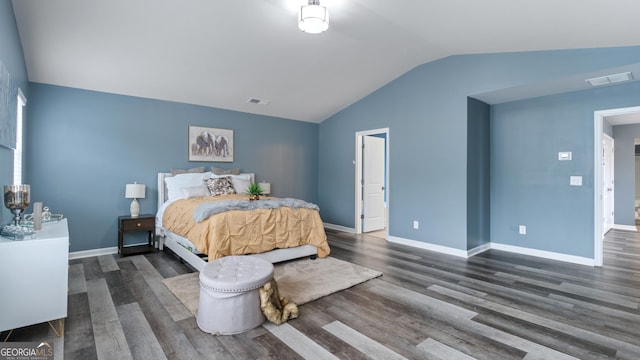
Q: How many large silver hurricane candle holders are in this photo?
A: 1